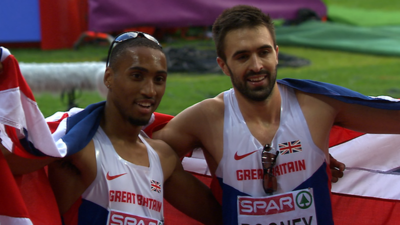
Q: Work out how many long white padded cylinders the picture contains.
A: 1